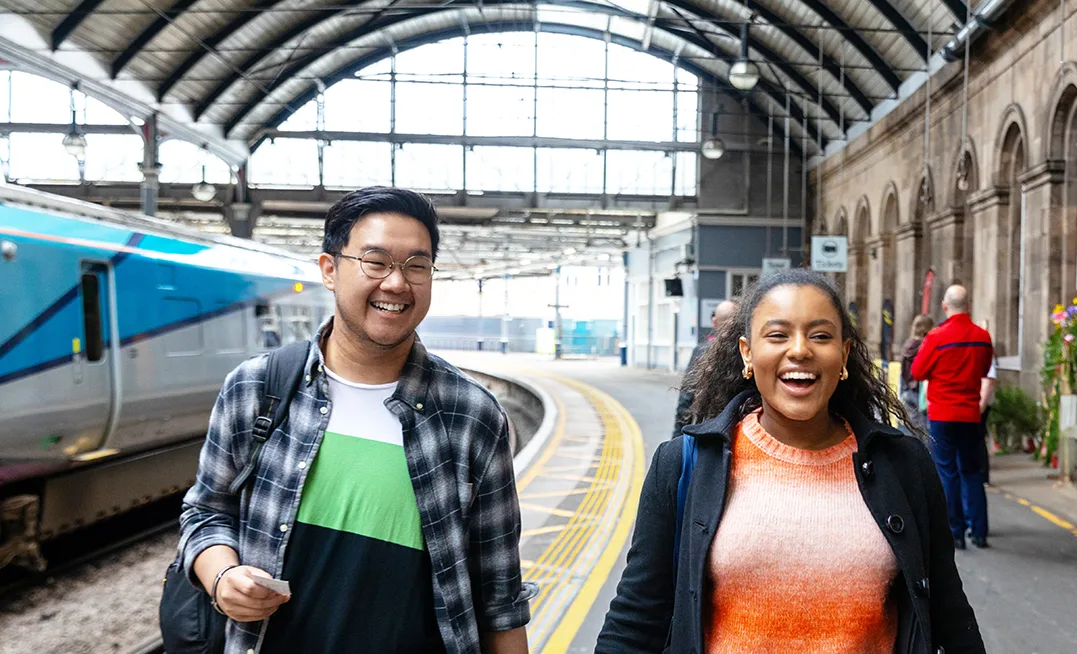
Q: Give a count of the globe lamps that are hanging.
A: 4